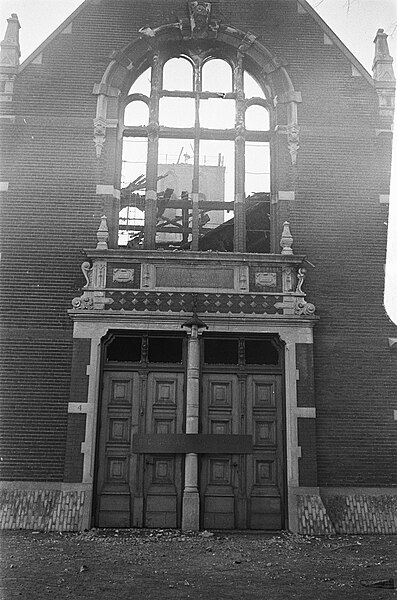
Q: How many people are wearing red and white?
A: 0